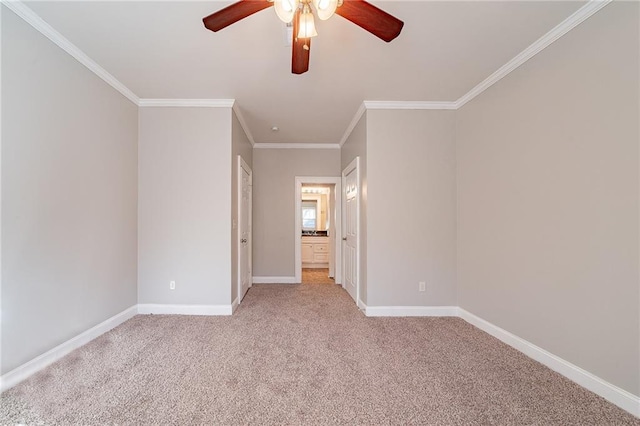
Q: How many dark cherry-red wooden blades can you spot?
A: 3